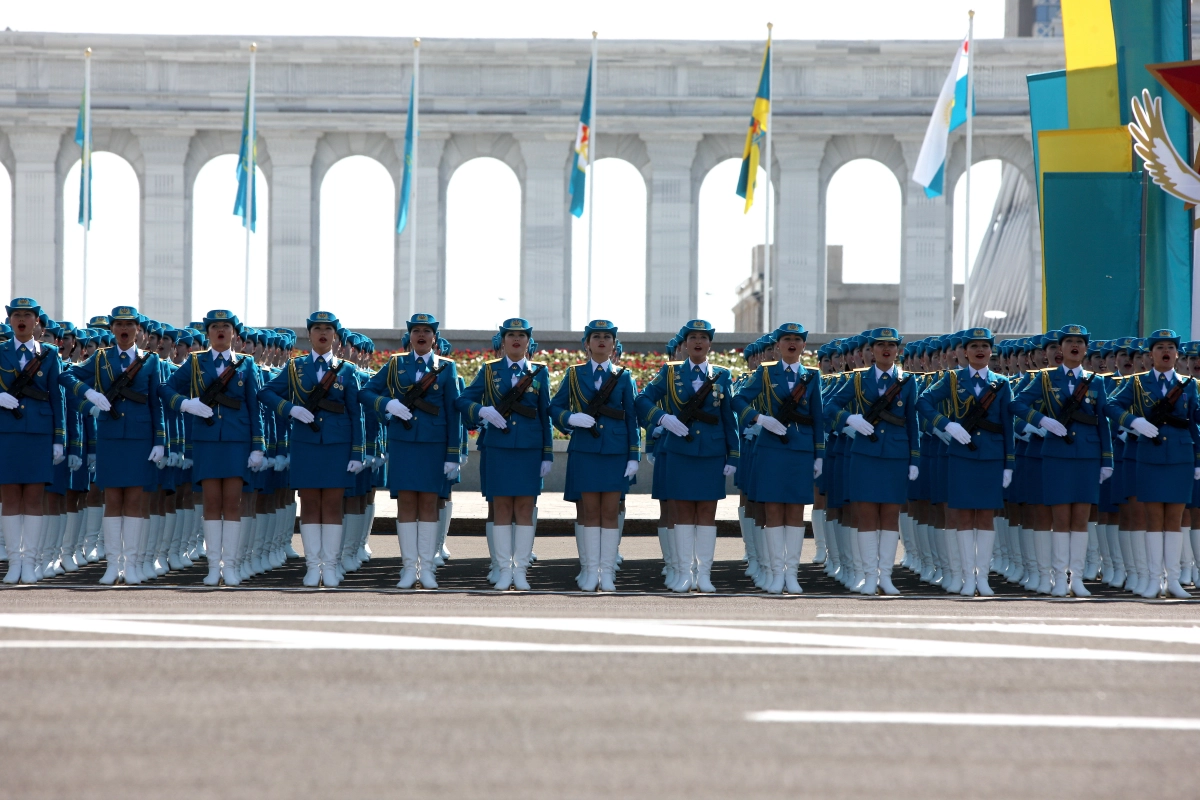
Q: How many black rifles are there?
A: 13